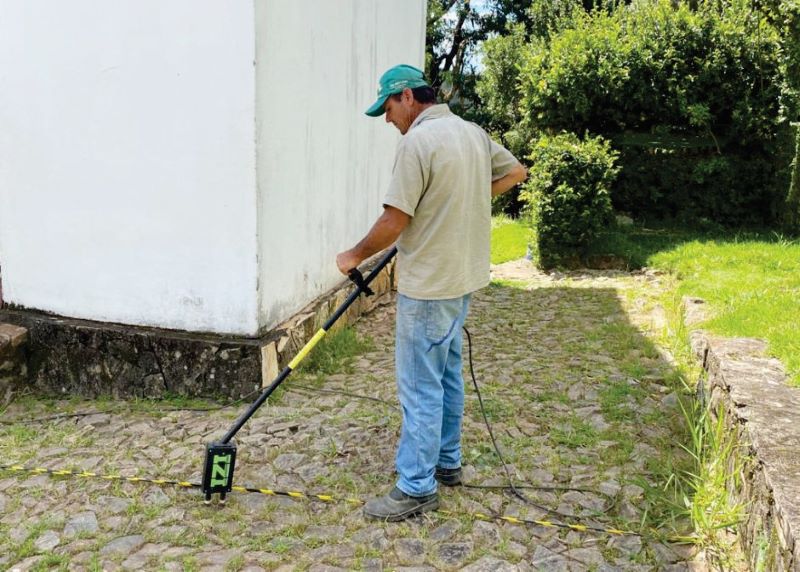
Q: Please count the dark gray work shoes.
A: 2